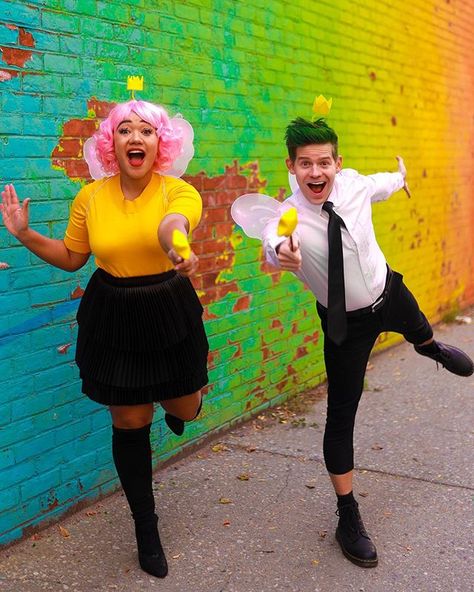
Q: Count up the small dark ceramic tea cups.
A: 0